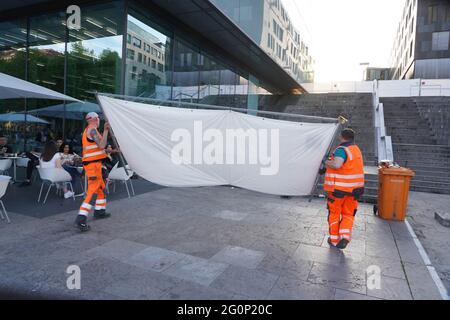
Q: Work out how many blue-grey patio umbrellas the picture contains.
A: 2